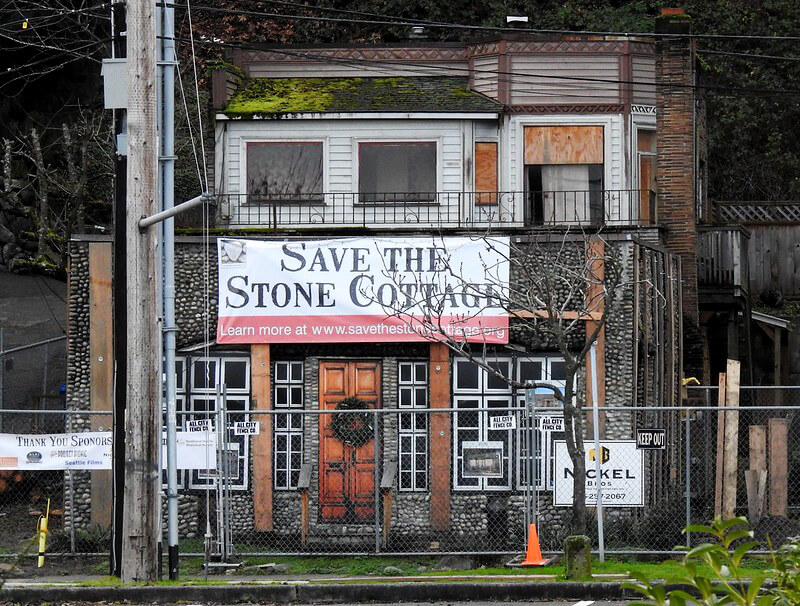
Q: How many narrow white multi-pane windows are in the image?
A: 2